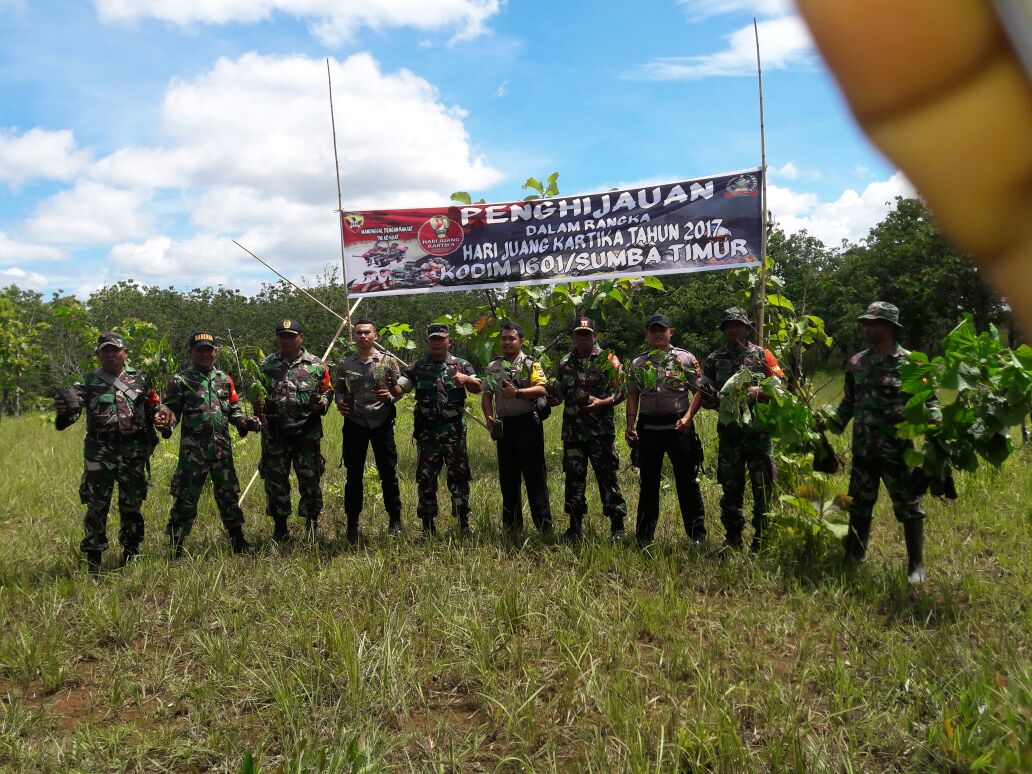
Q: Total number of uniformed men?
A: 10